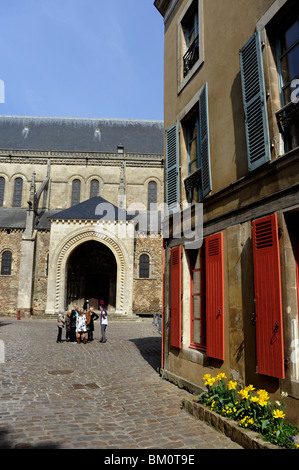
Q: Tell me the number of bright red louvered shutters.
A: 3